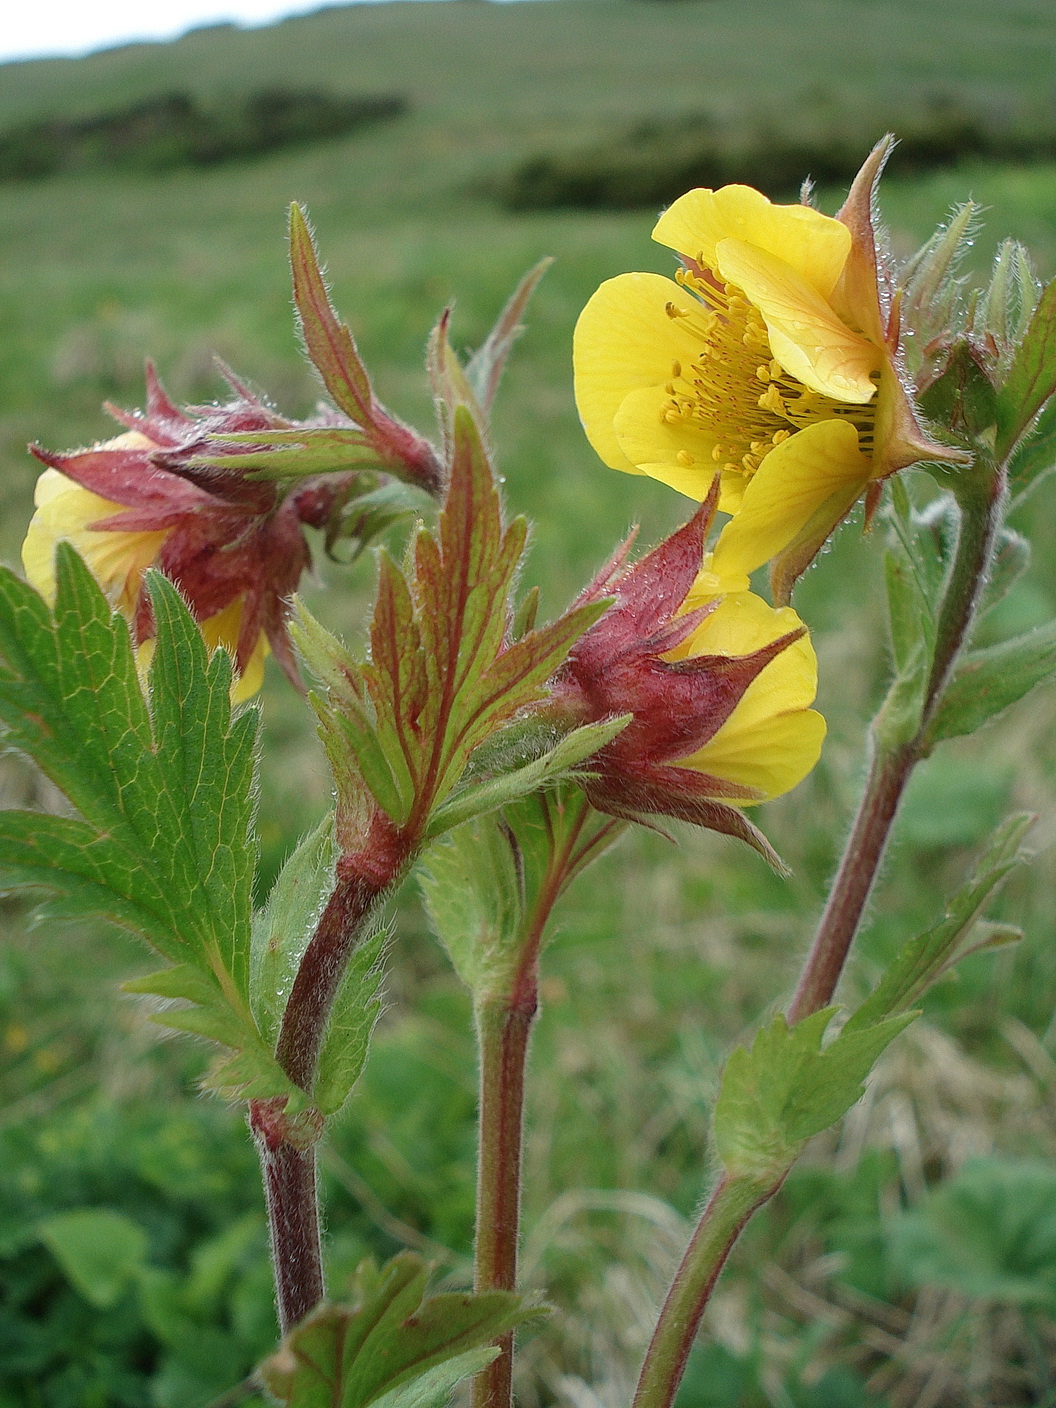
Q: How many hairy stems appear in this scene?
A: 3